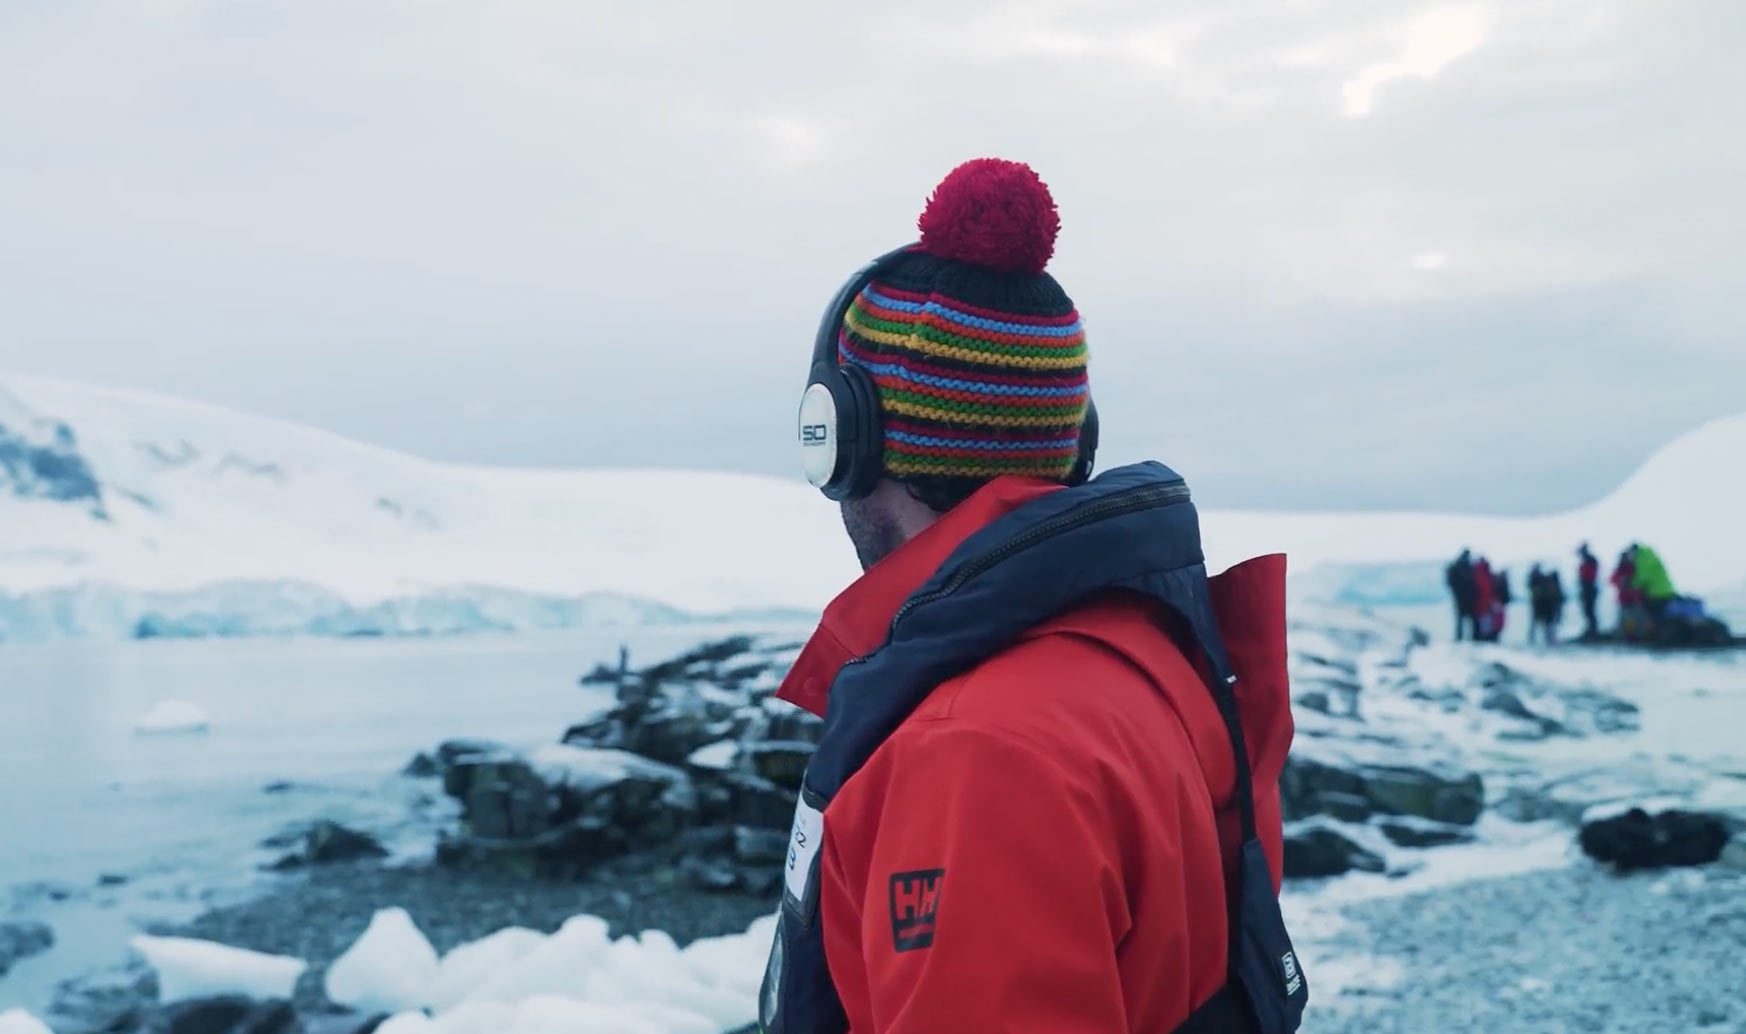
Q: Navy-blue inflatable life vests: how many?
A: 1